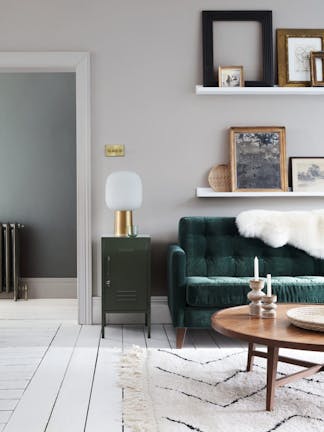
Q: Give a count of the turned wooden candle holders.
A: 2